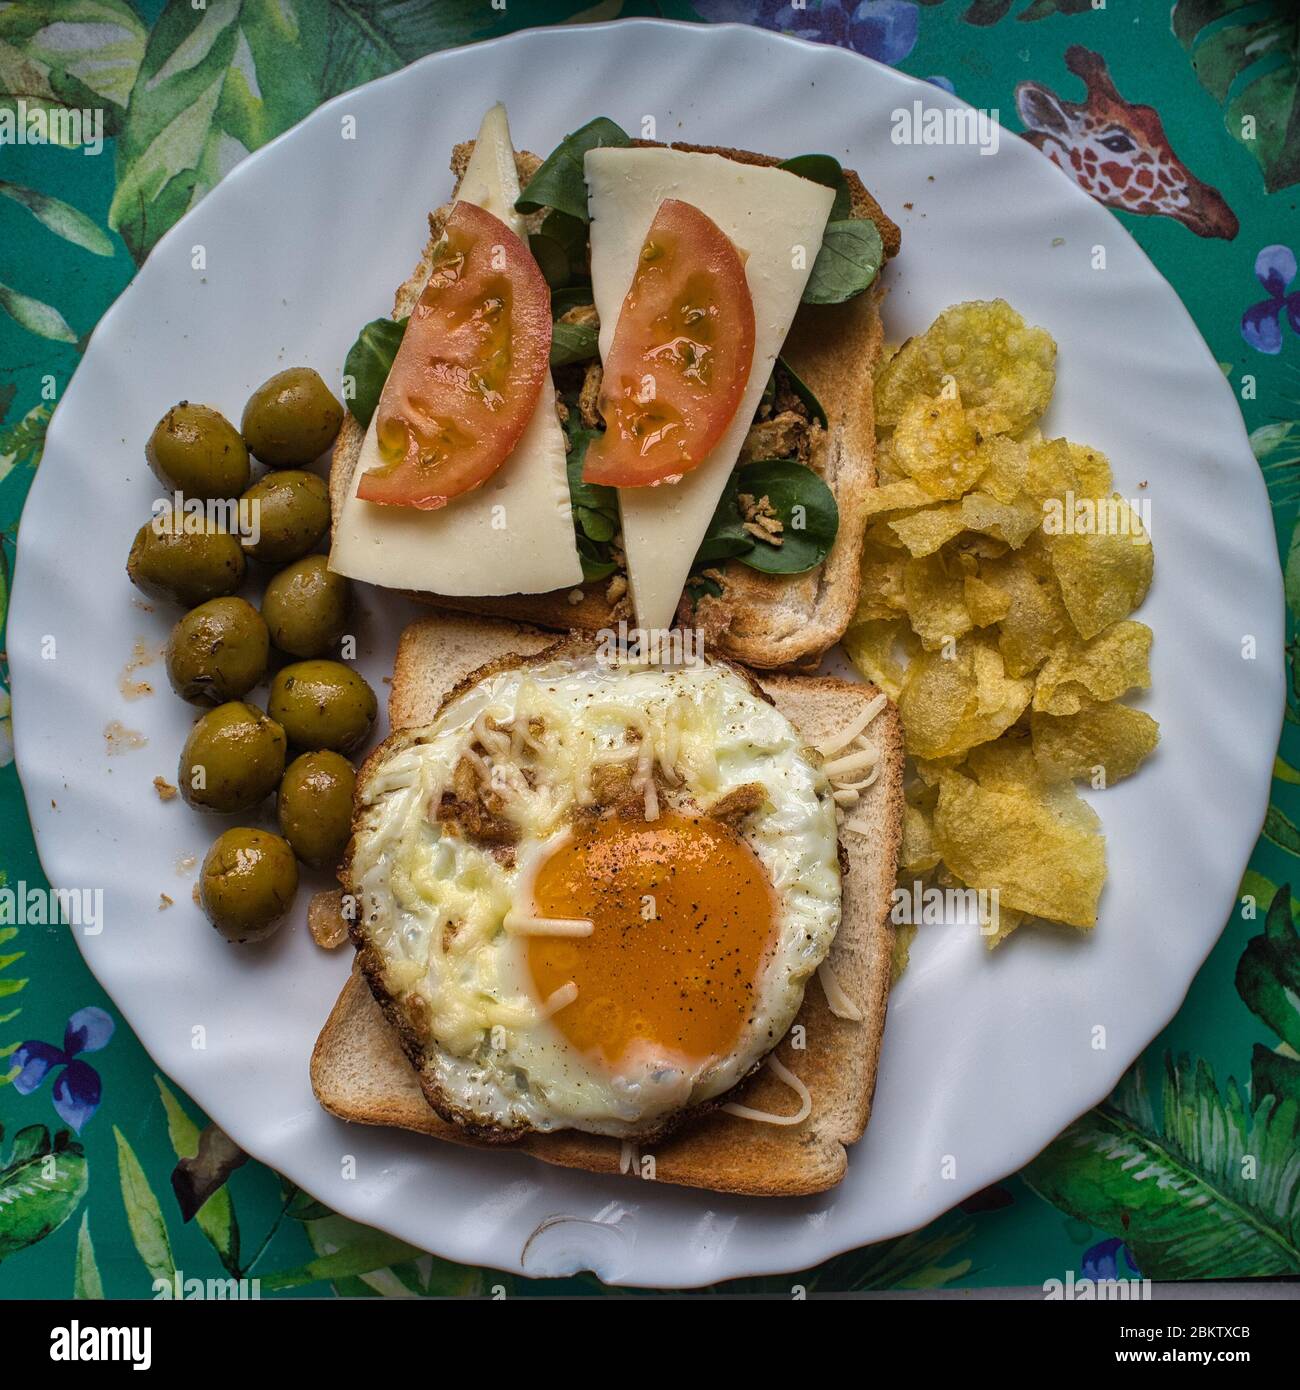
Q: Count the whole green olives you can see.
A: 10